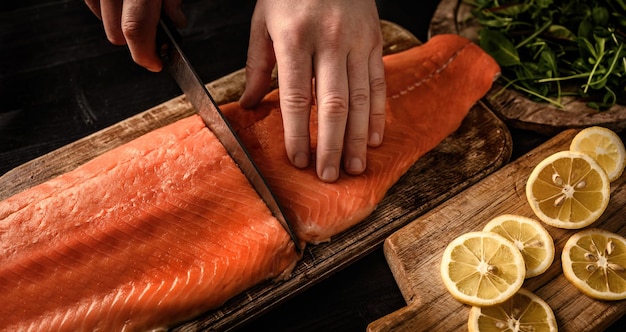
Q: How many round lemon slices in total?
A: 6